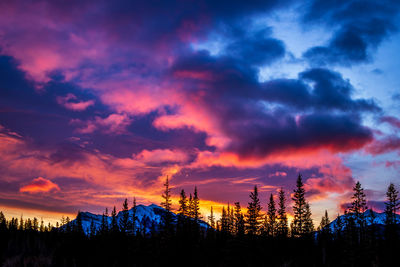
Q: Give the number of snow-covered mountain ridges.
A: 2